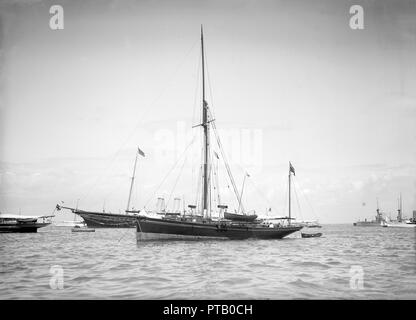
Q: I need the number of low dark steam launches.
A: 1